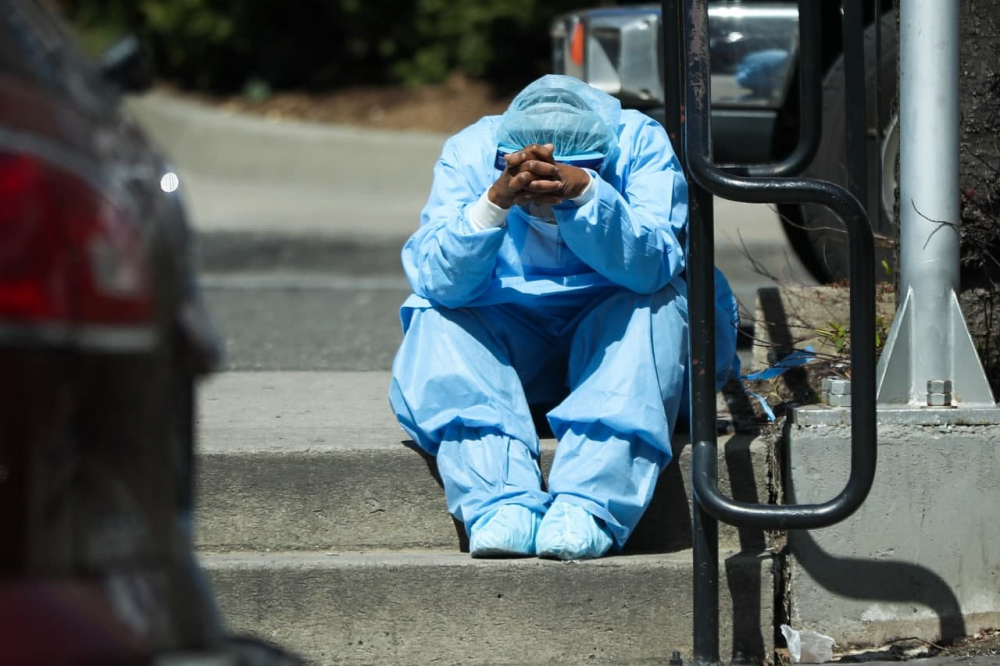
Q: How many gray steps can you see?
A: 2